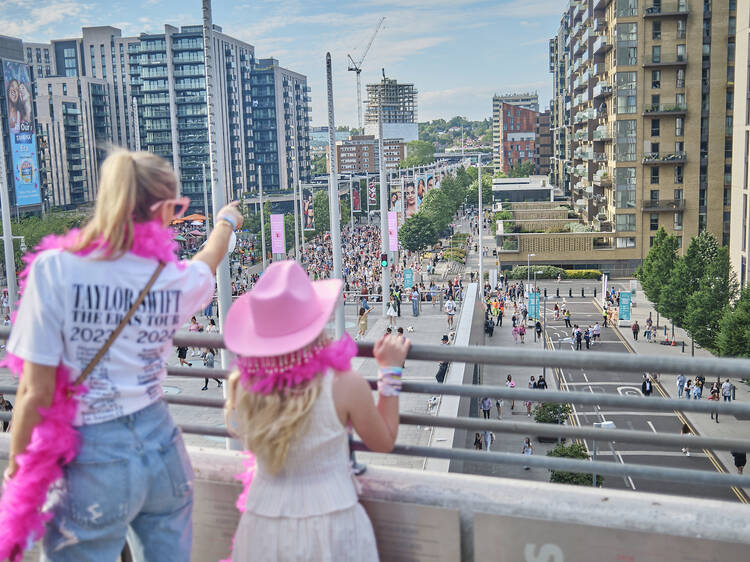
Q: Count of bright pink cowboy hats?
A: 1